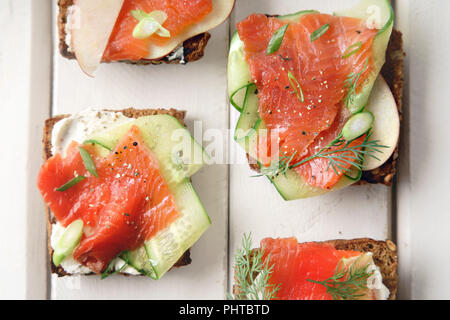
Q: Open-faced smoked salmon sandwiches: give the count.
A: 4